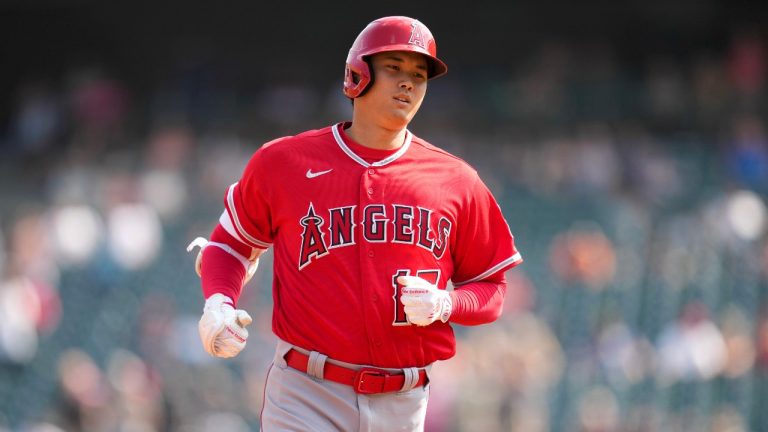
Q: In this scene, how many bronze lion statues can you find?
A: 0